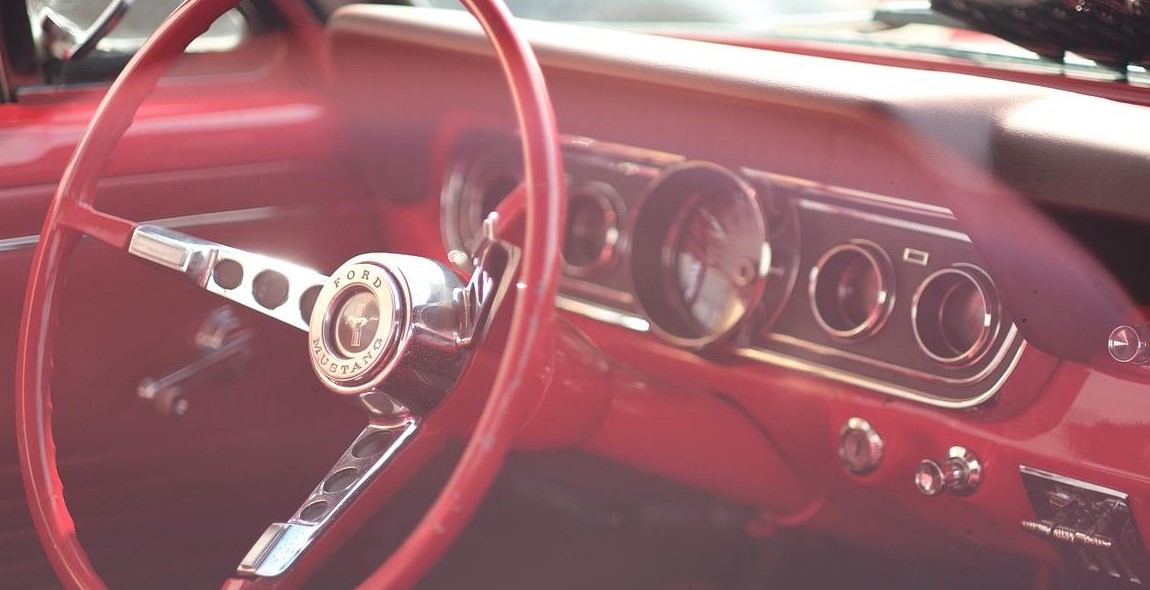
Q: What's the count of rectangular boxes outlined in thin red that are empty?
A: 0